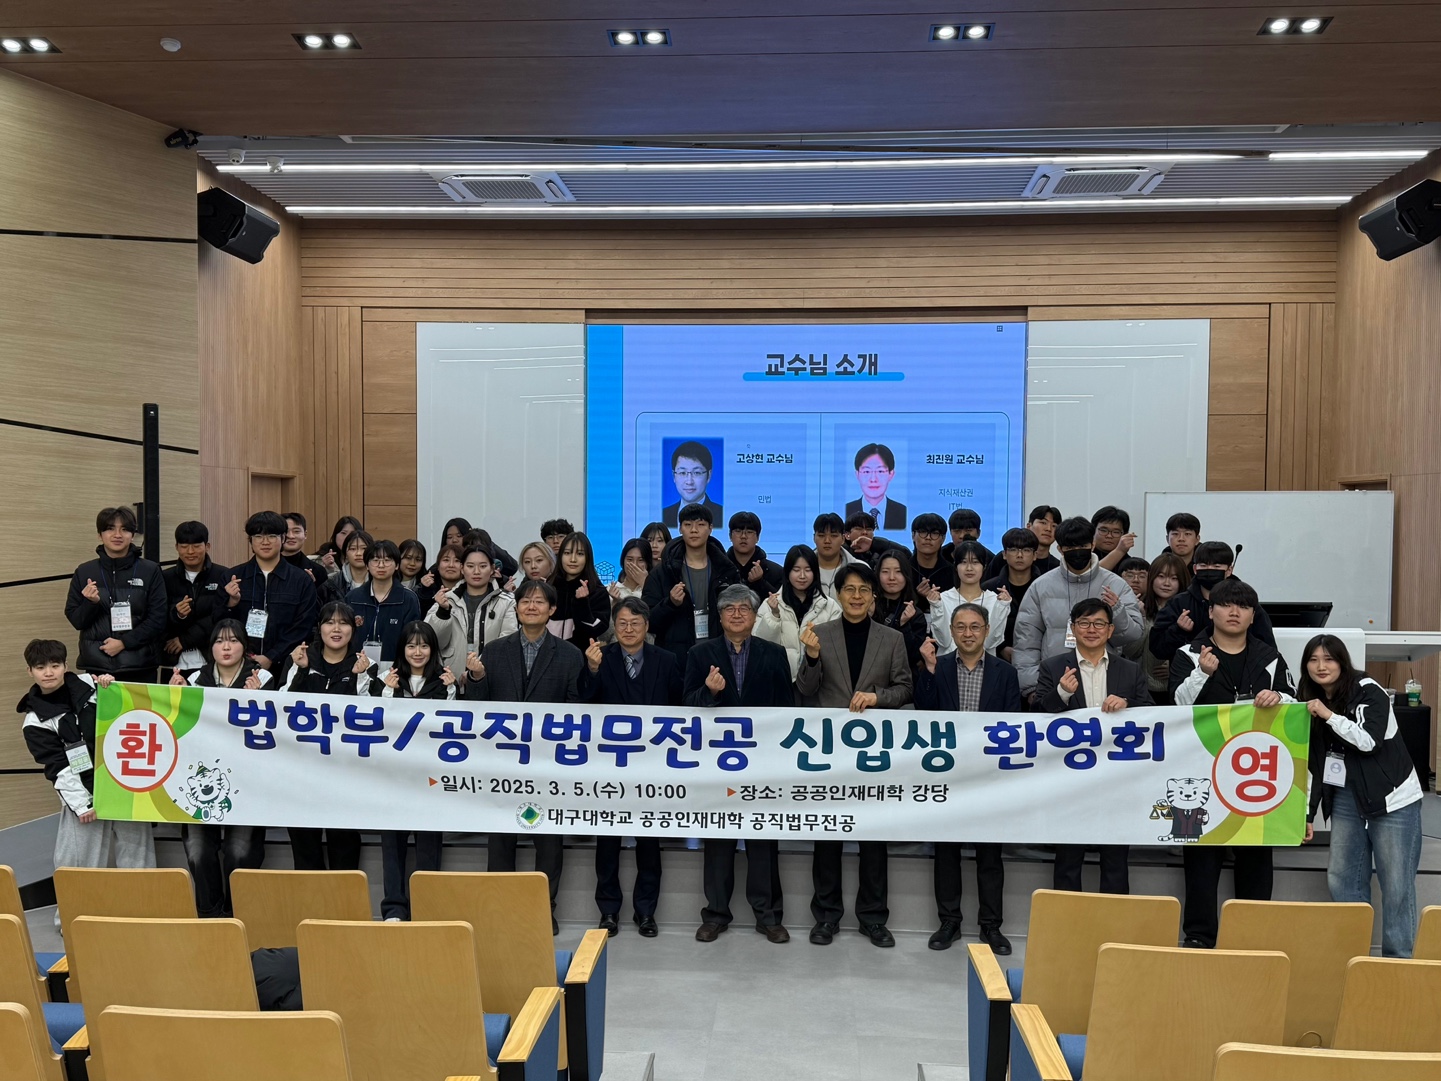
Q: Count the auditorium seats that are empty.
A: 15